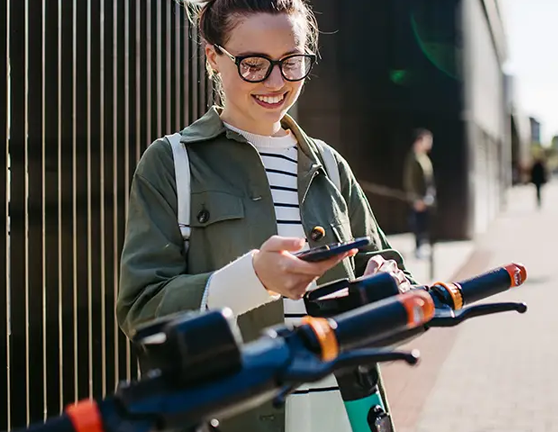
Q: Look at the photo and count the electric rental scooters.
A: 2